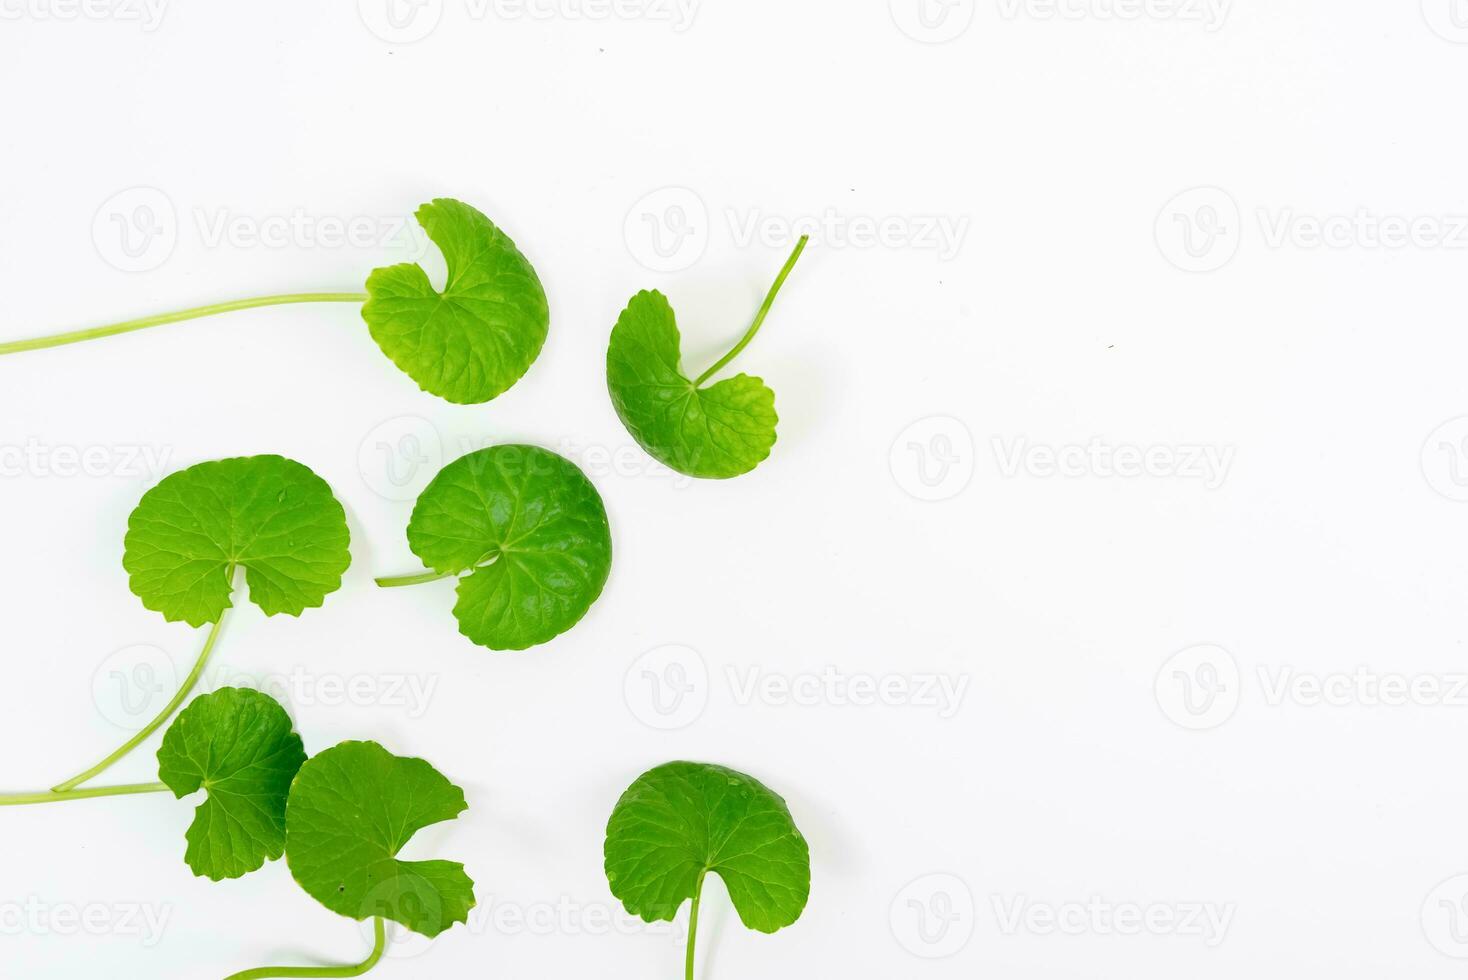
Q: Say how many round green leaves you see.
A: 7